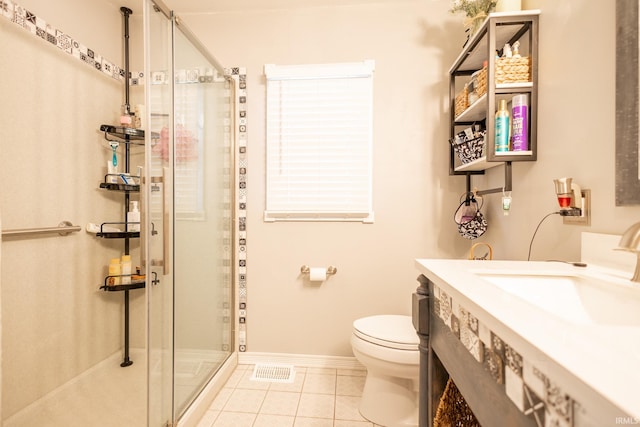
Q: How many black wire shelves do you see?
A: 4